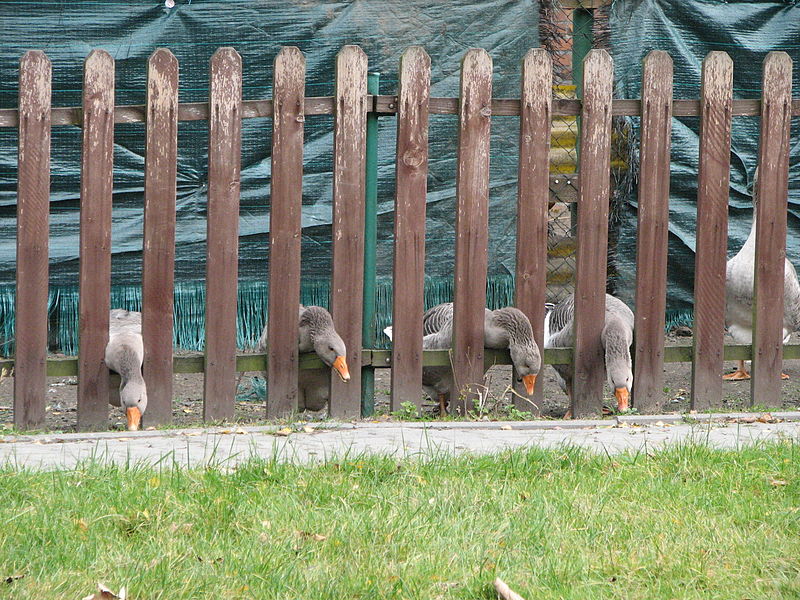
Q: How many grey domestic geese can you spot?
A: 5